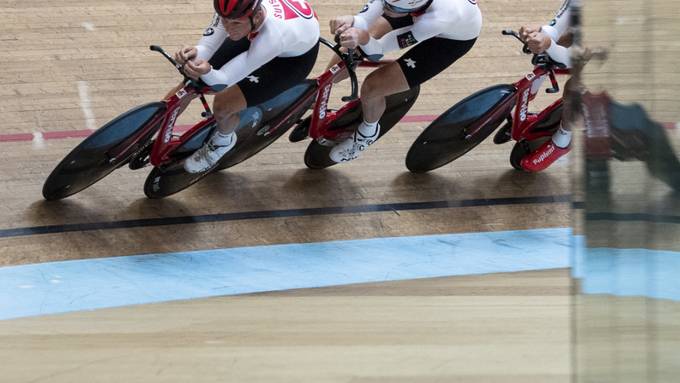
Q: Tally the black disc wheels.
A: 6